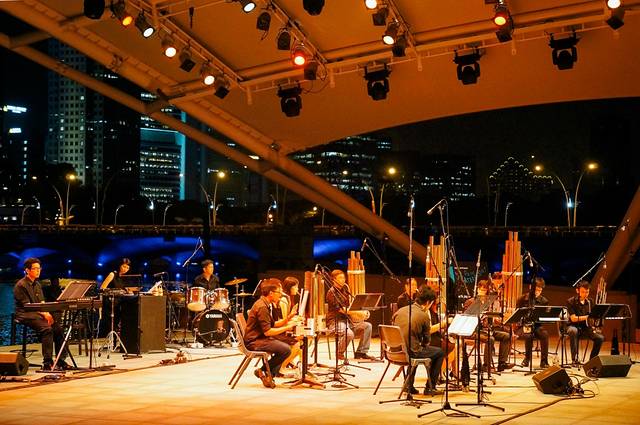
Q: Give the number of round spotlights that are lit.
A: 10